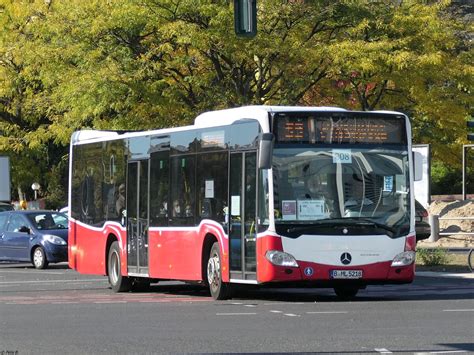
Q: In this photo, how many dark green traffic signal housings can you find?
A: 1